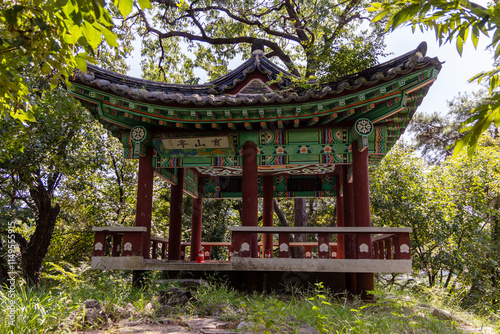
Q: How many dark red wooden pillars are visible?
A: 8